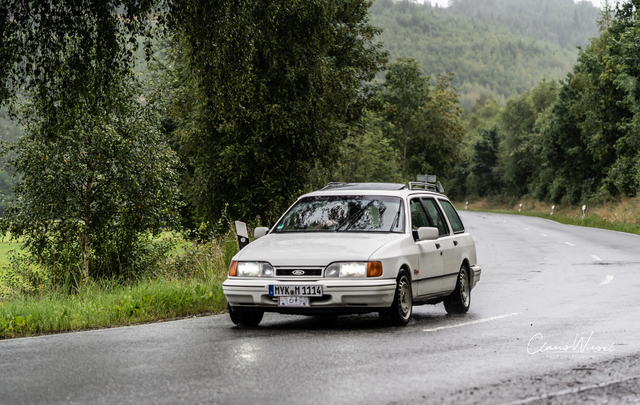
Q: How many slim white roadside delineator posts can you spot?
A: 5